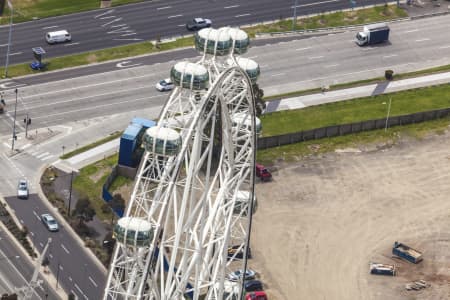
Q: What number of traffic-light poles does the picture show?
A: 2